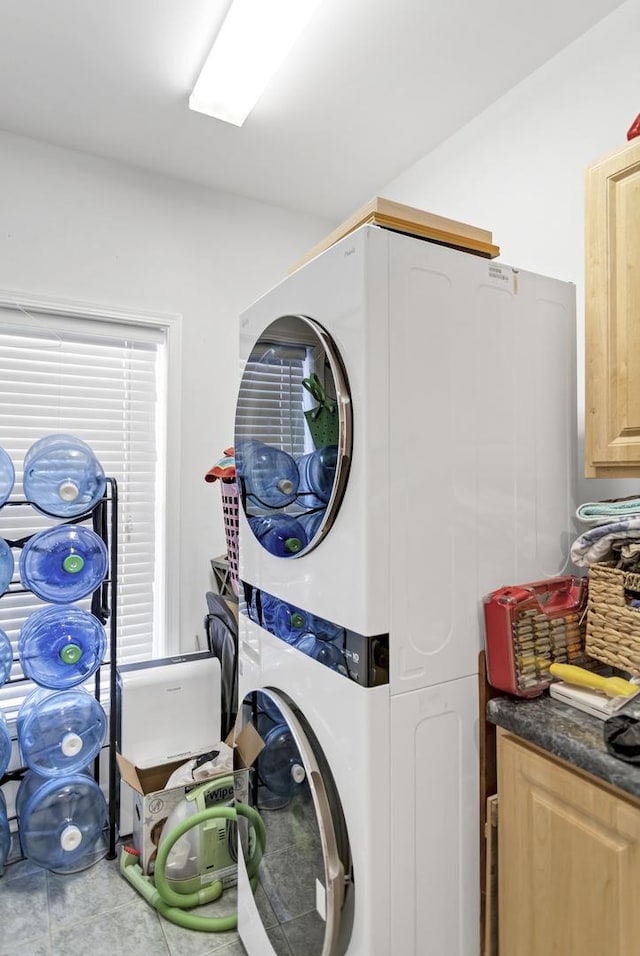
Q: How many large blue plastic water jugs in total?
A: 10